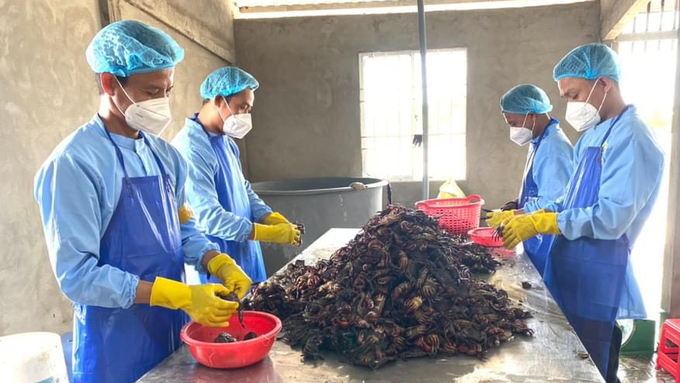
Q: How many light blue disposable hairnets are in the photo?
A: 4